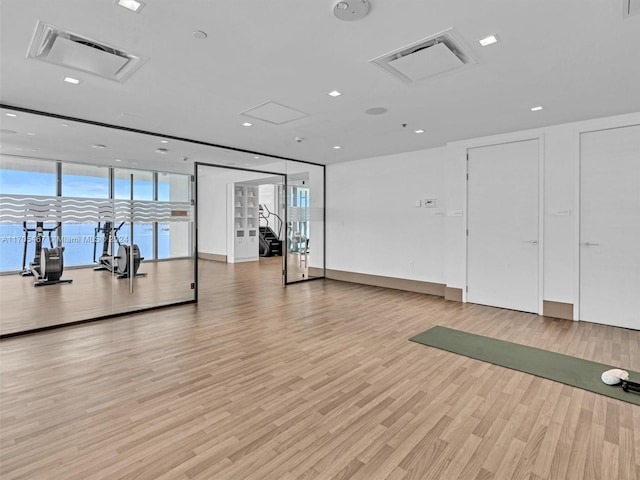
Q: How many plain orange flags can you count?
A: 0